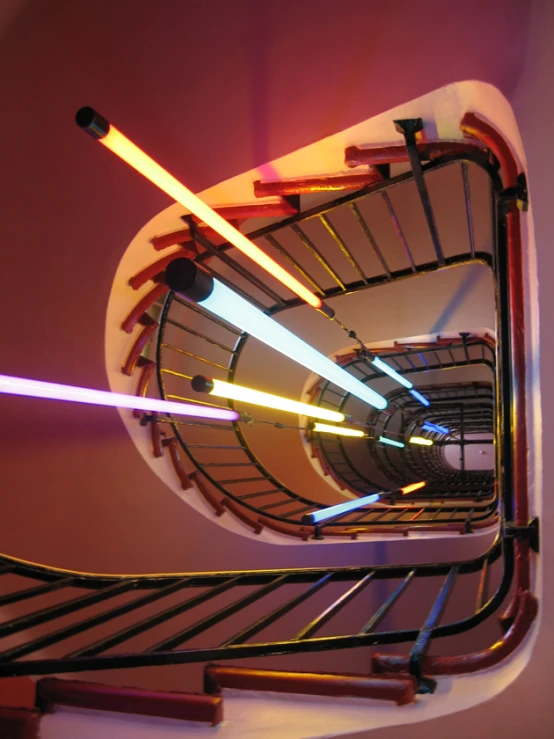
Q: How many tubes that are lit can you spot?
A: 12